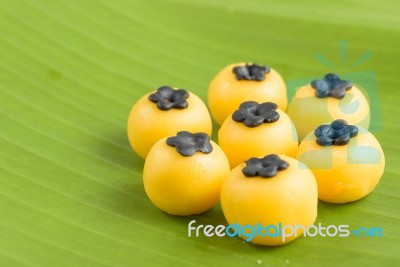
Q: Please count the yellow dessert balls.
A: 7